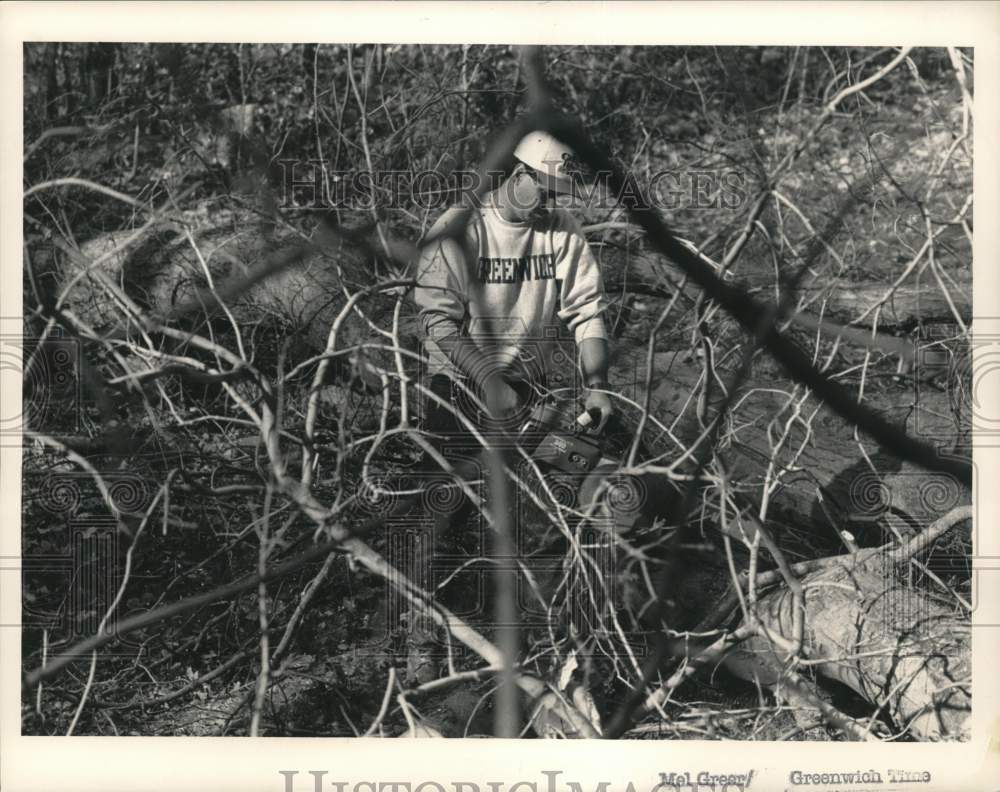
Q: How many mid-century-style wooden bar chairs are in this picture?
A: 0